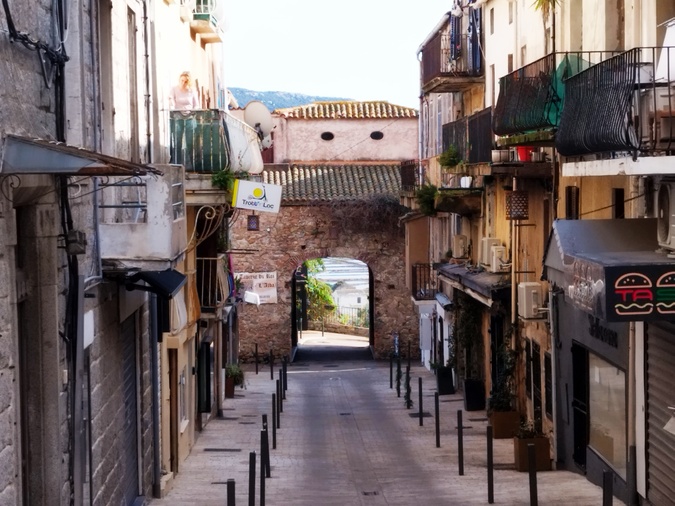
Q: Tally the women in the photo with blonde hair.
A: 1